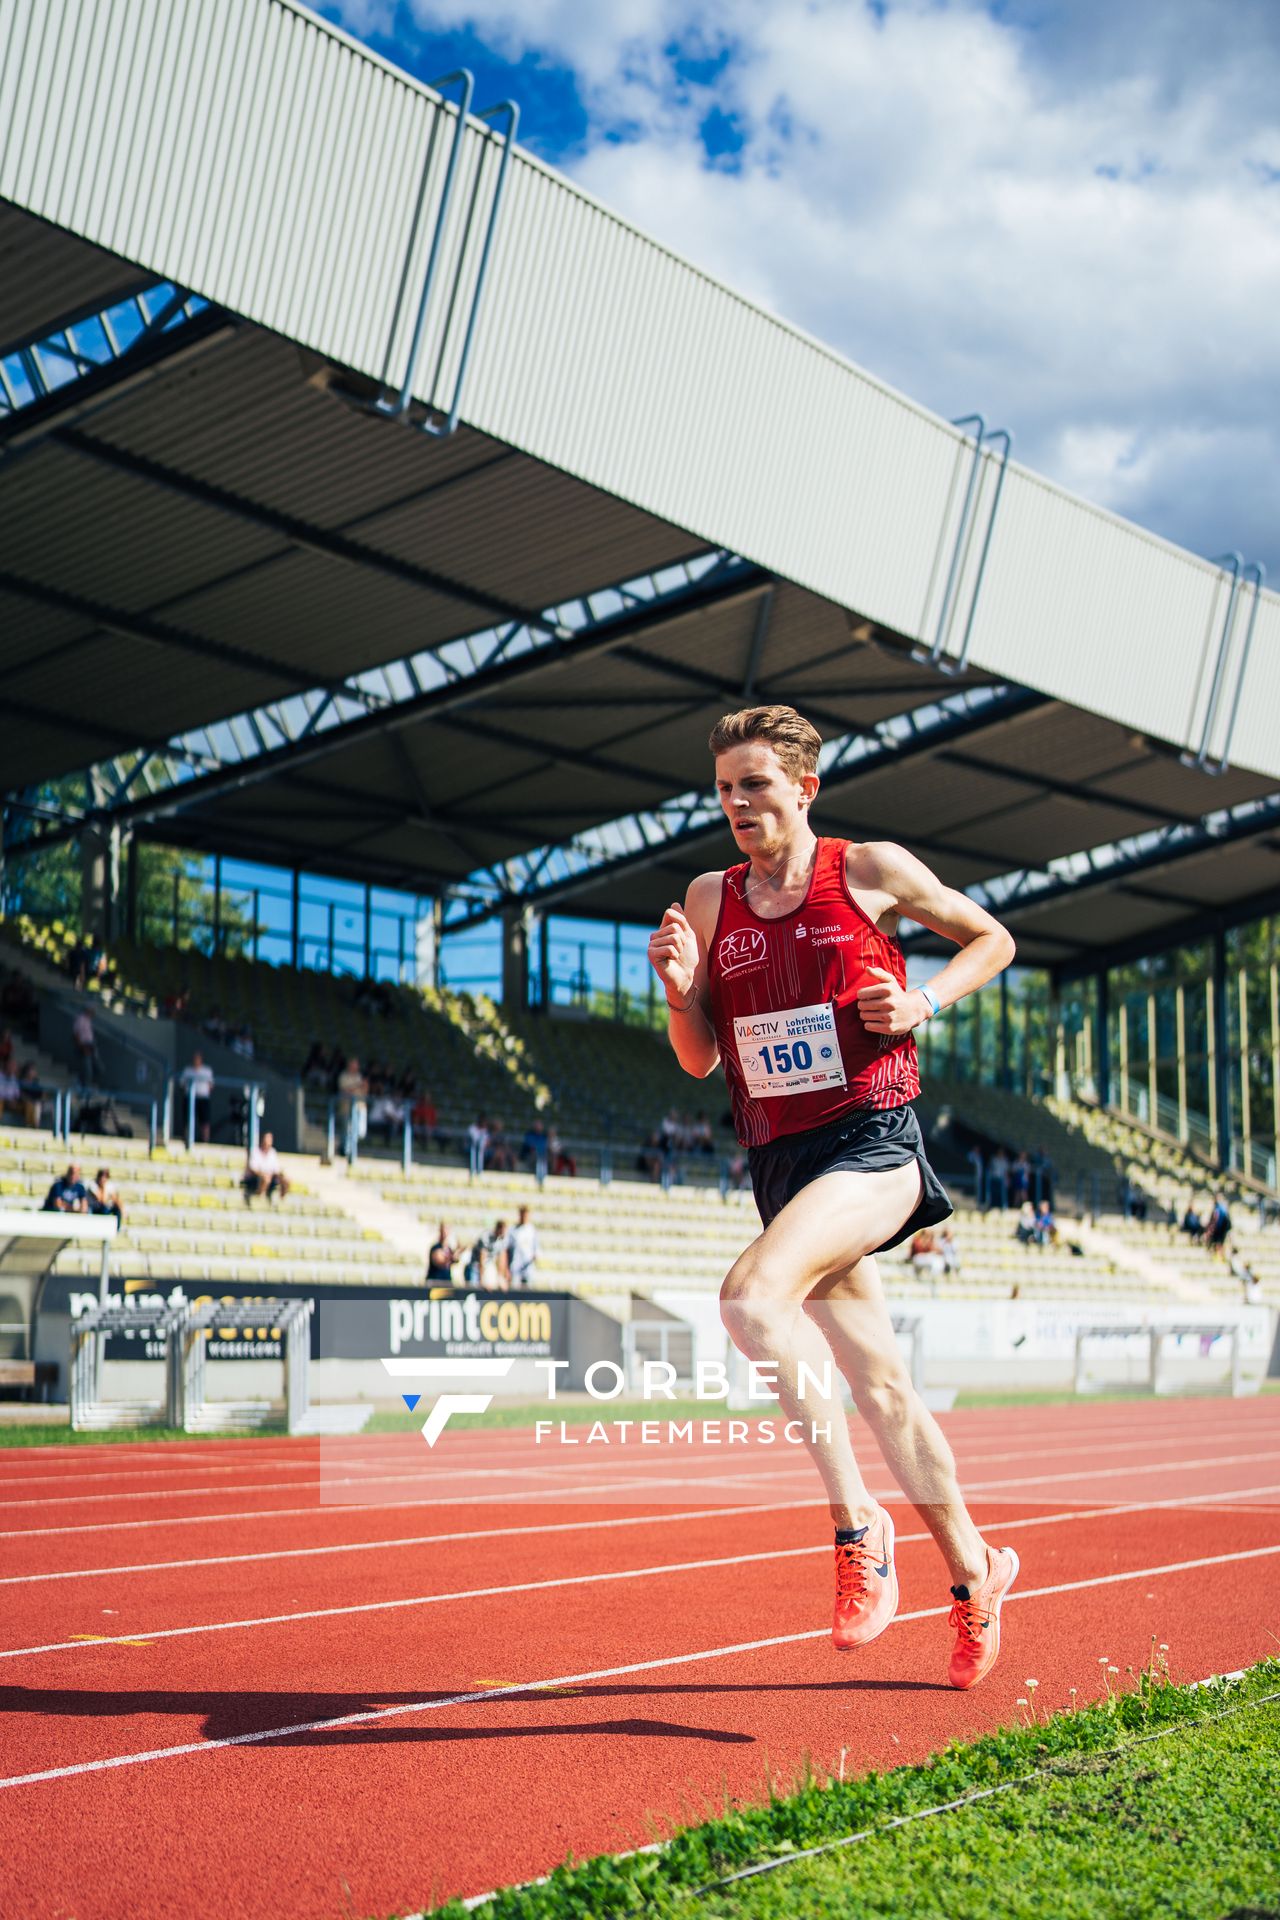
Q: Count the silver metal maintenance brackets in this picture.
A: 6